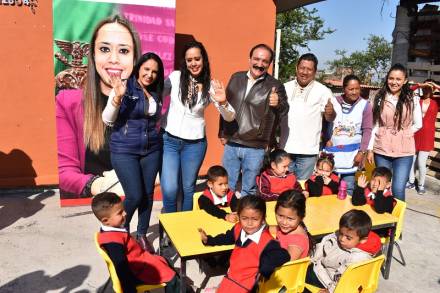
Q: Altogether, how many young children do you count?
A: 8